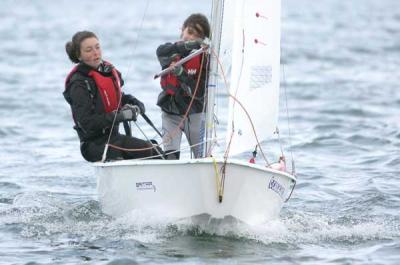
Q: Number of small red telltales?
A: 2